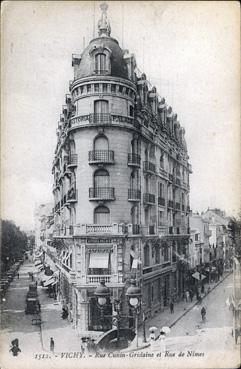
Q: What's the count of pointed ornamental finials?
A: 1